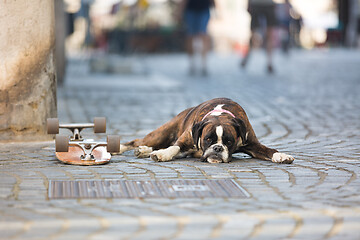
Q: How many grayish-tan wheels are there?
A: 4